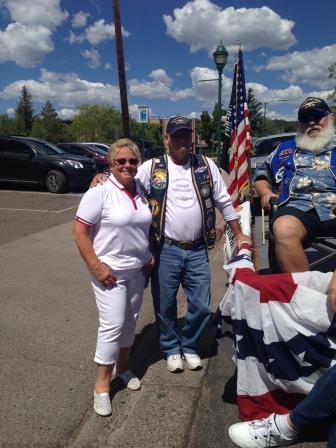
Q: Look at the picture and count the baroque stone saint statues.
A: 0